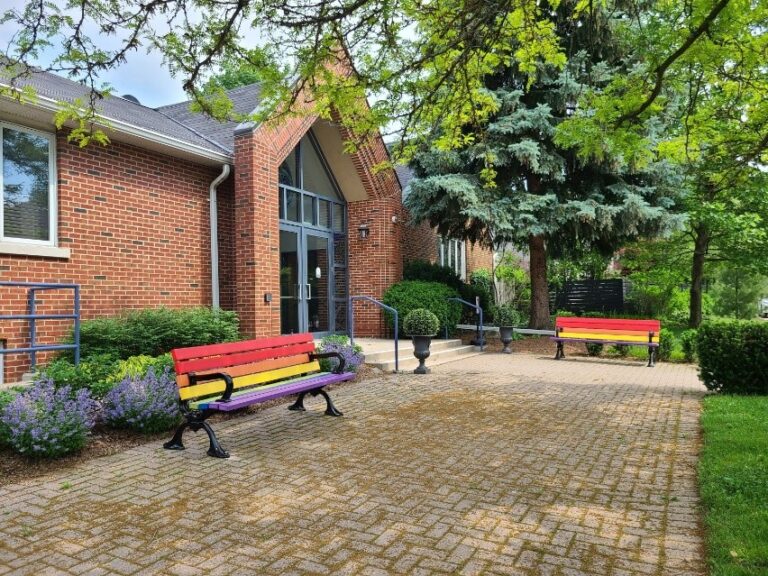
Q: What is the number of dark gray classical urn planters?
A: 2